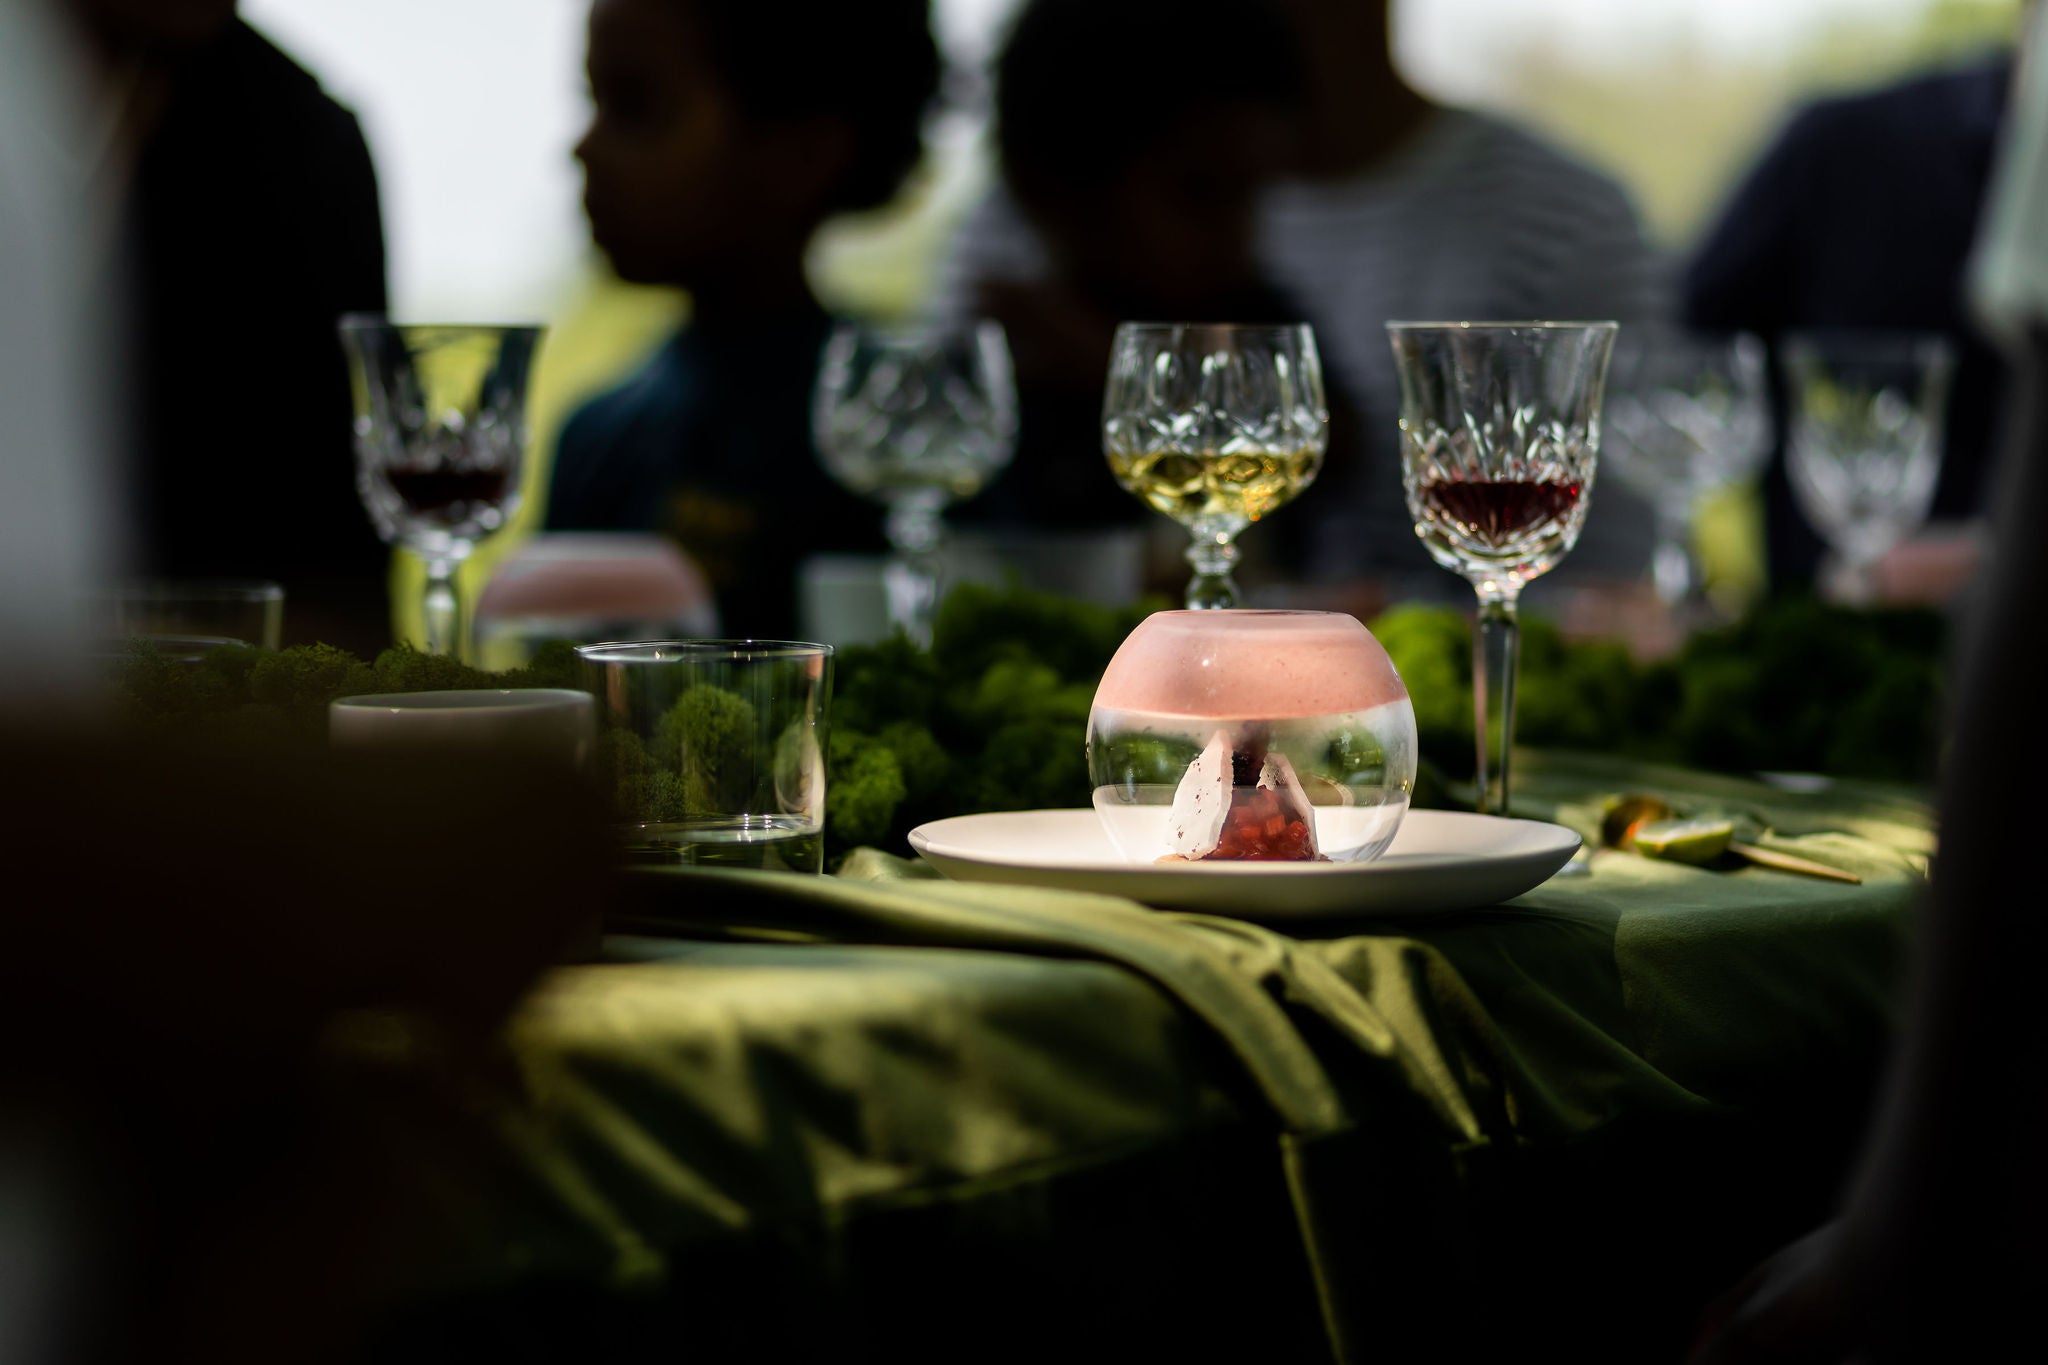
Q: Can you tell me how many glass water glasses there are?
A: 2